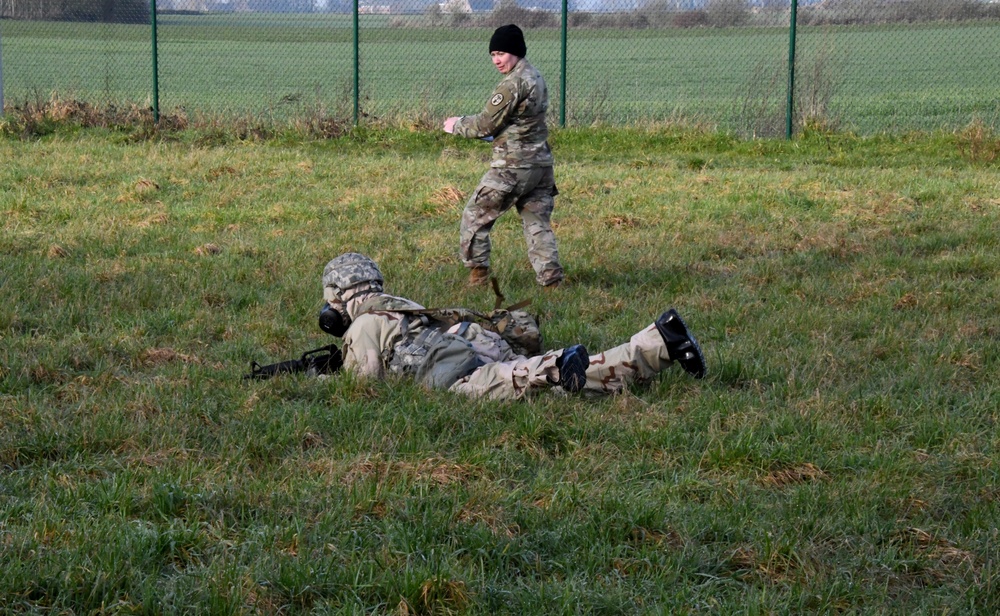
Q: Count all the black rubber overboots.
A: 2